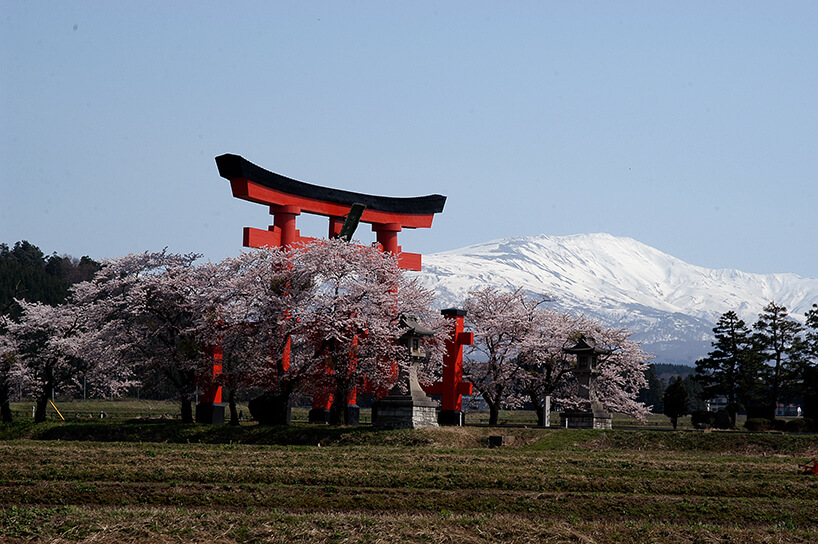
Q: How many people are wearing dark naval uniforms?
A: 0